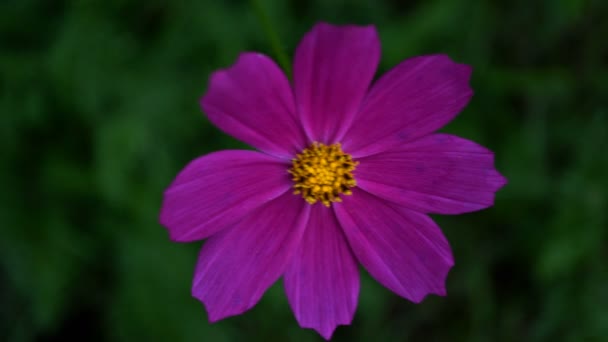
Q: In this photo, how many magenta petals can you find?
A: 8